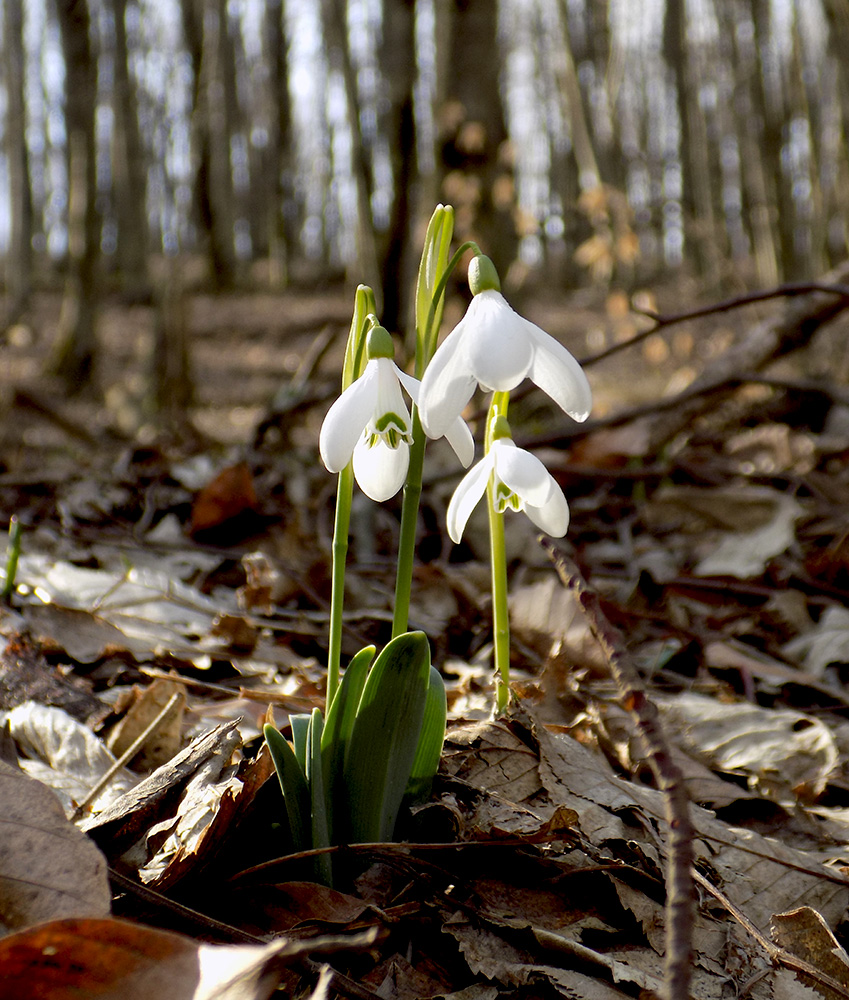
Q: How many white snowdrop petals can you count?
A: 9